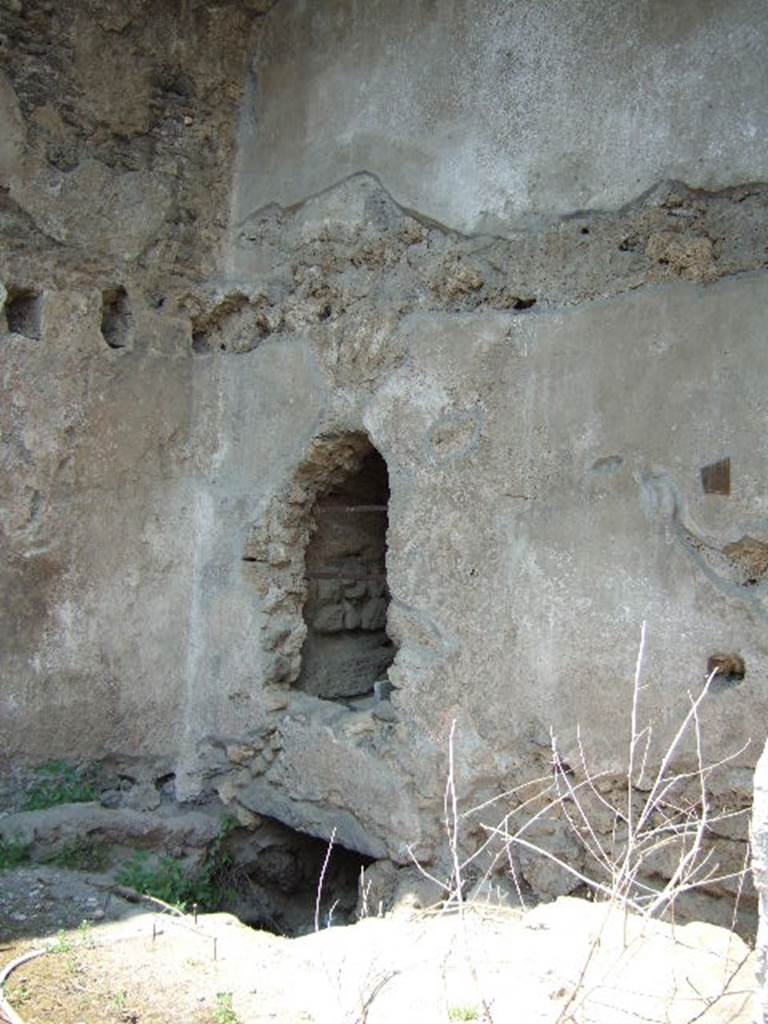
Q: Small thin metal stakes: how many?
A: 3